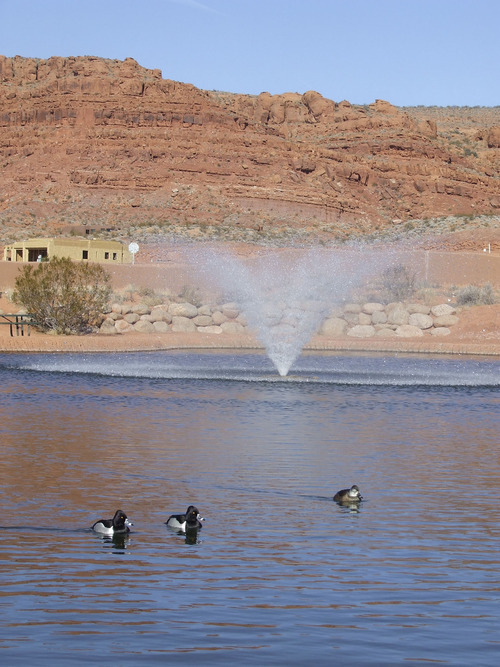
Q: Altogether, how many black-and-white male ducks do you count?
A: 2